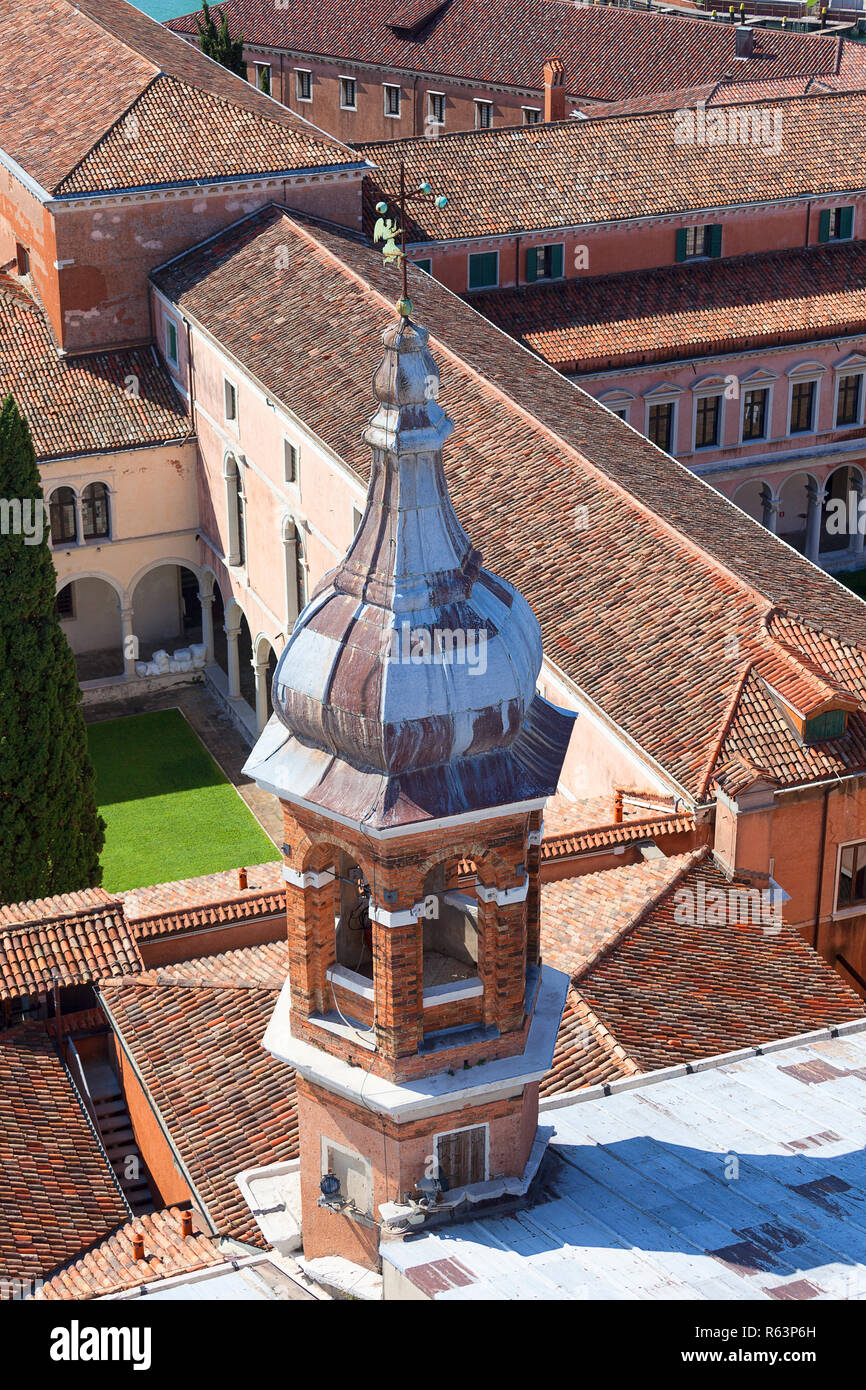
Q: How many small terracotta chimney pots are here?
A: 4